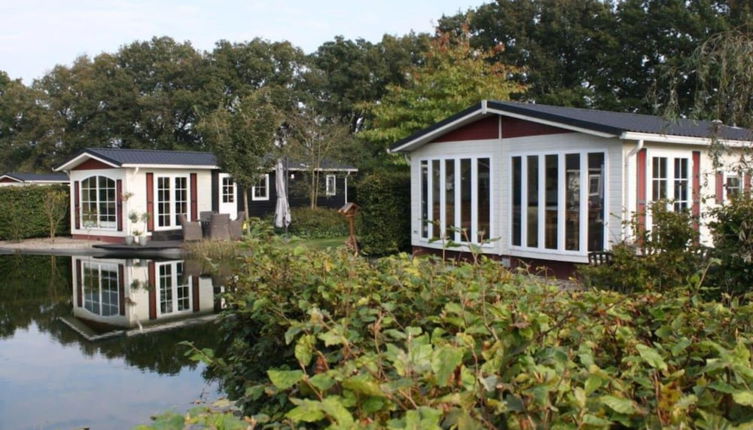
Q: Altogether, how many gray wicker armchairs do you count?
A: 4